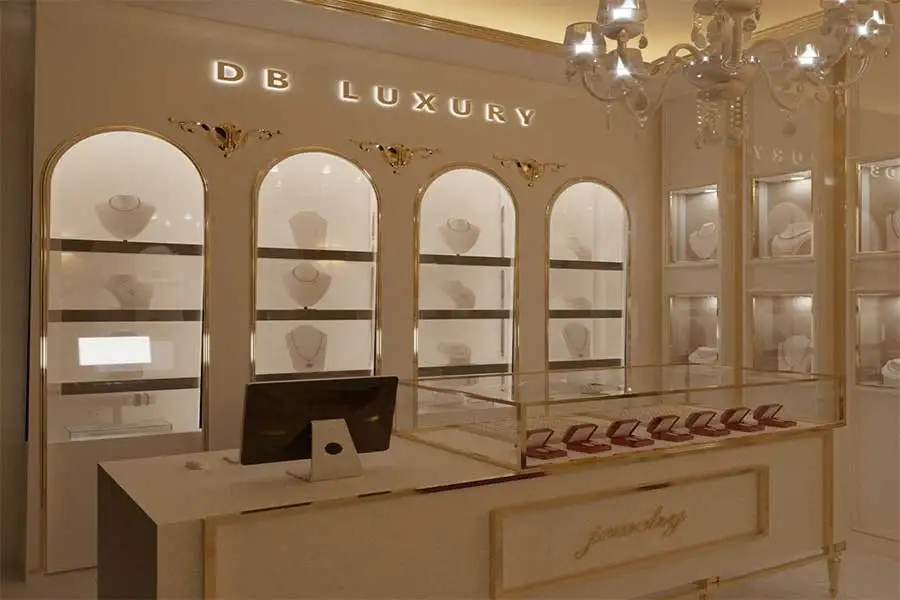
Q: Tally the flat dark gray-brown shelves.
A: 12